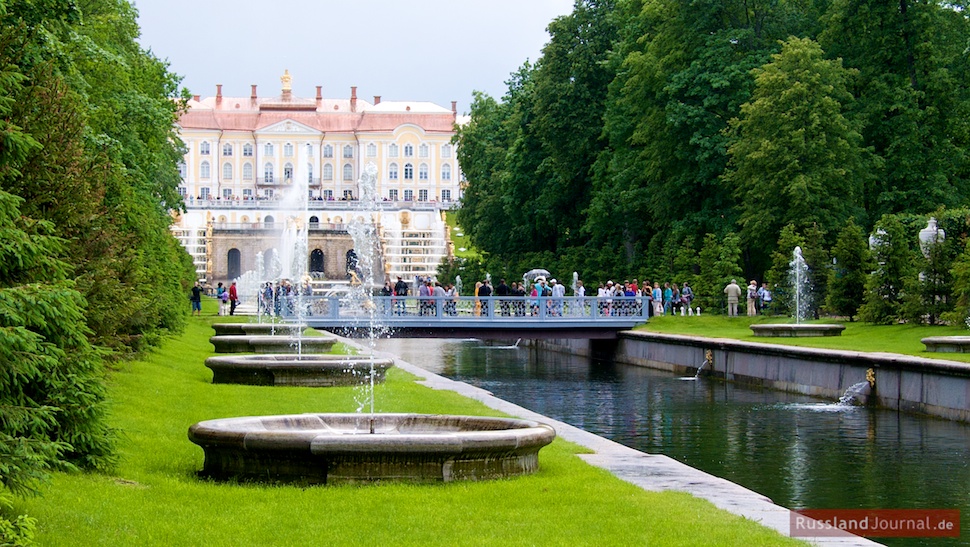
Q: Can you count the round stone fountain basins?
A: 6